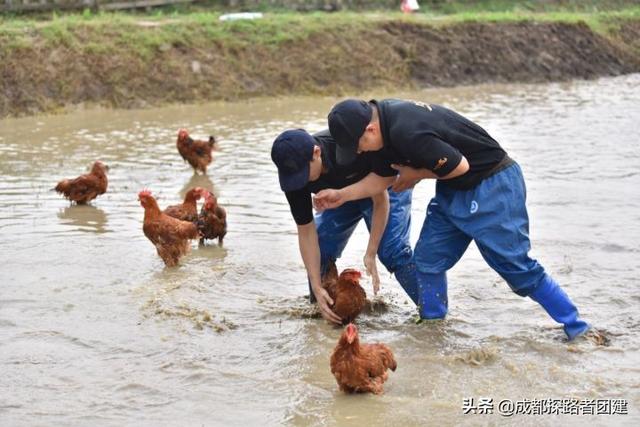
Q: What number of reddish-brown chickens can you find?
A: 7